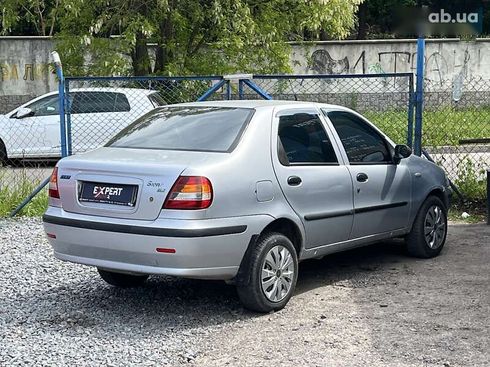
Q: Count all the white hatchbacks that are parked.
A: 1